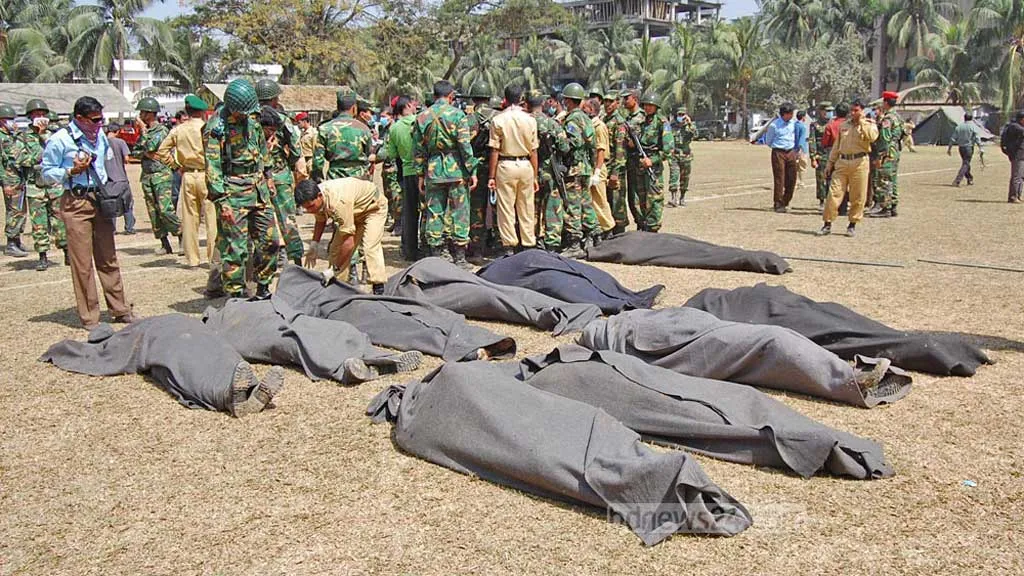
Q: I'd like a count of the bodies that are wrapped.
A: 10